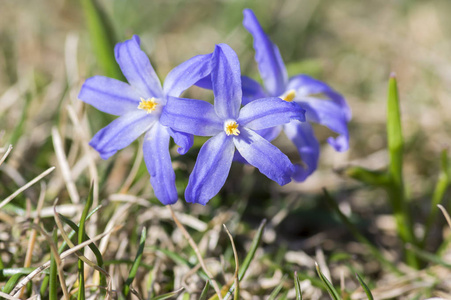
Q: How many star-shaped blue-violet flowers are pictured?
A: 3